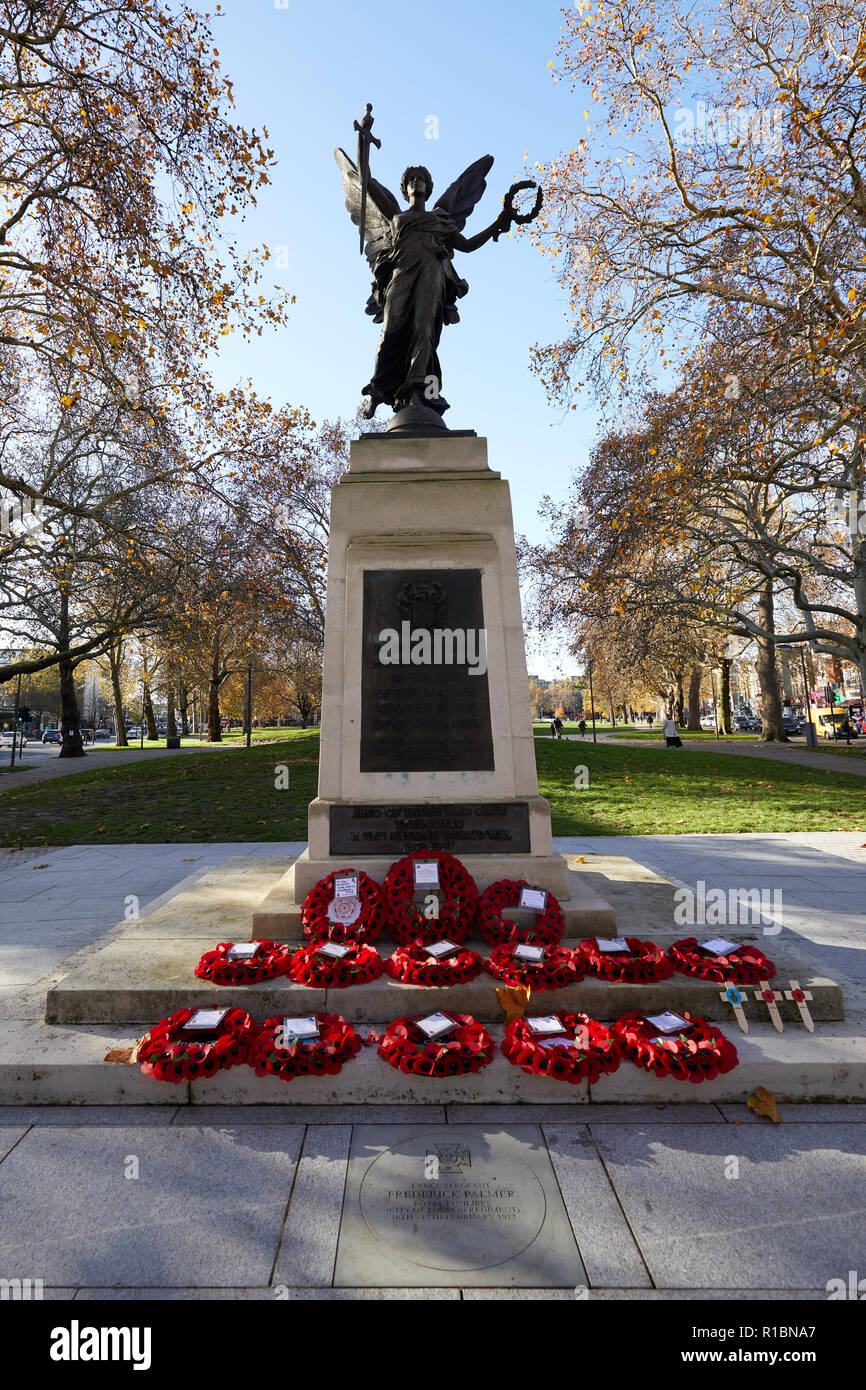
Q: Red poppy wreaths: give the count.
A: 14